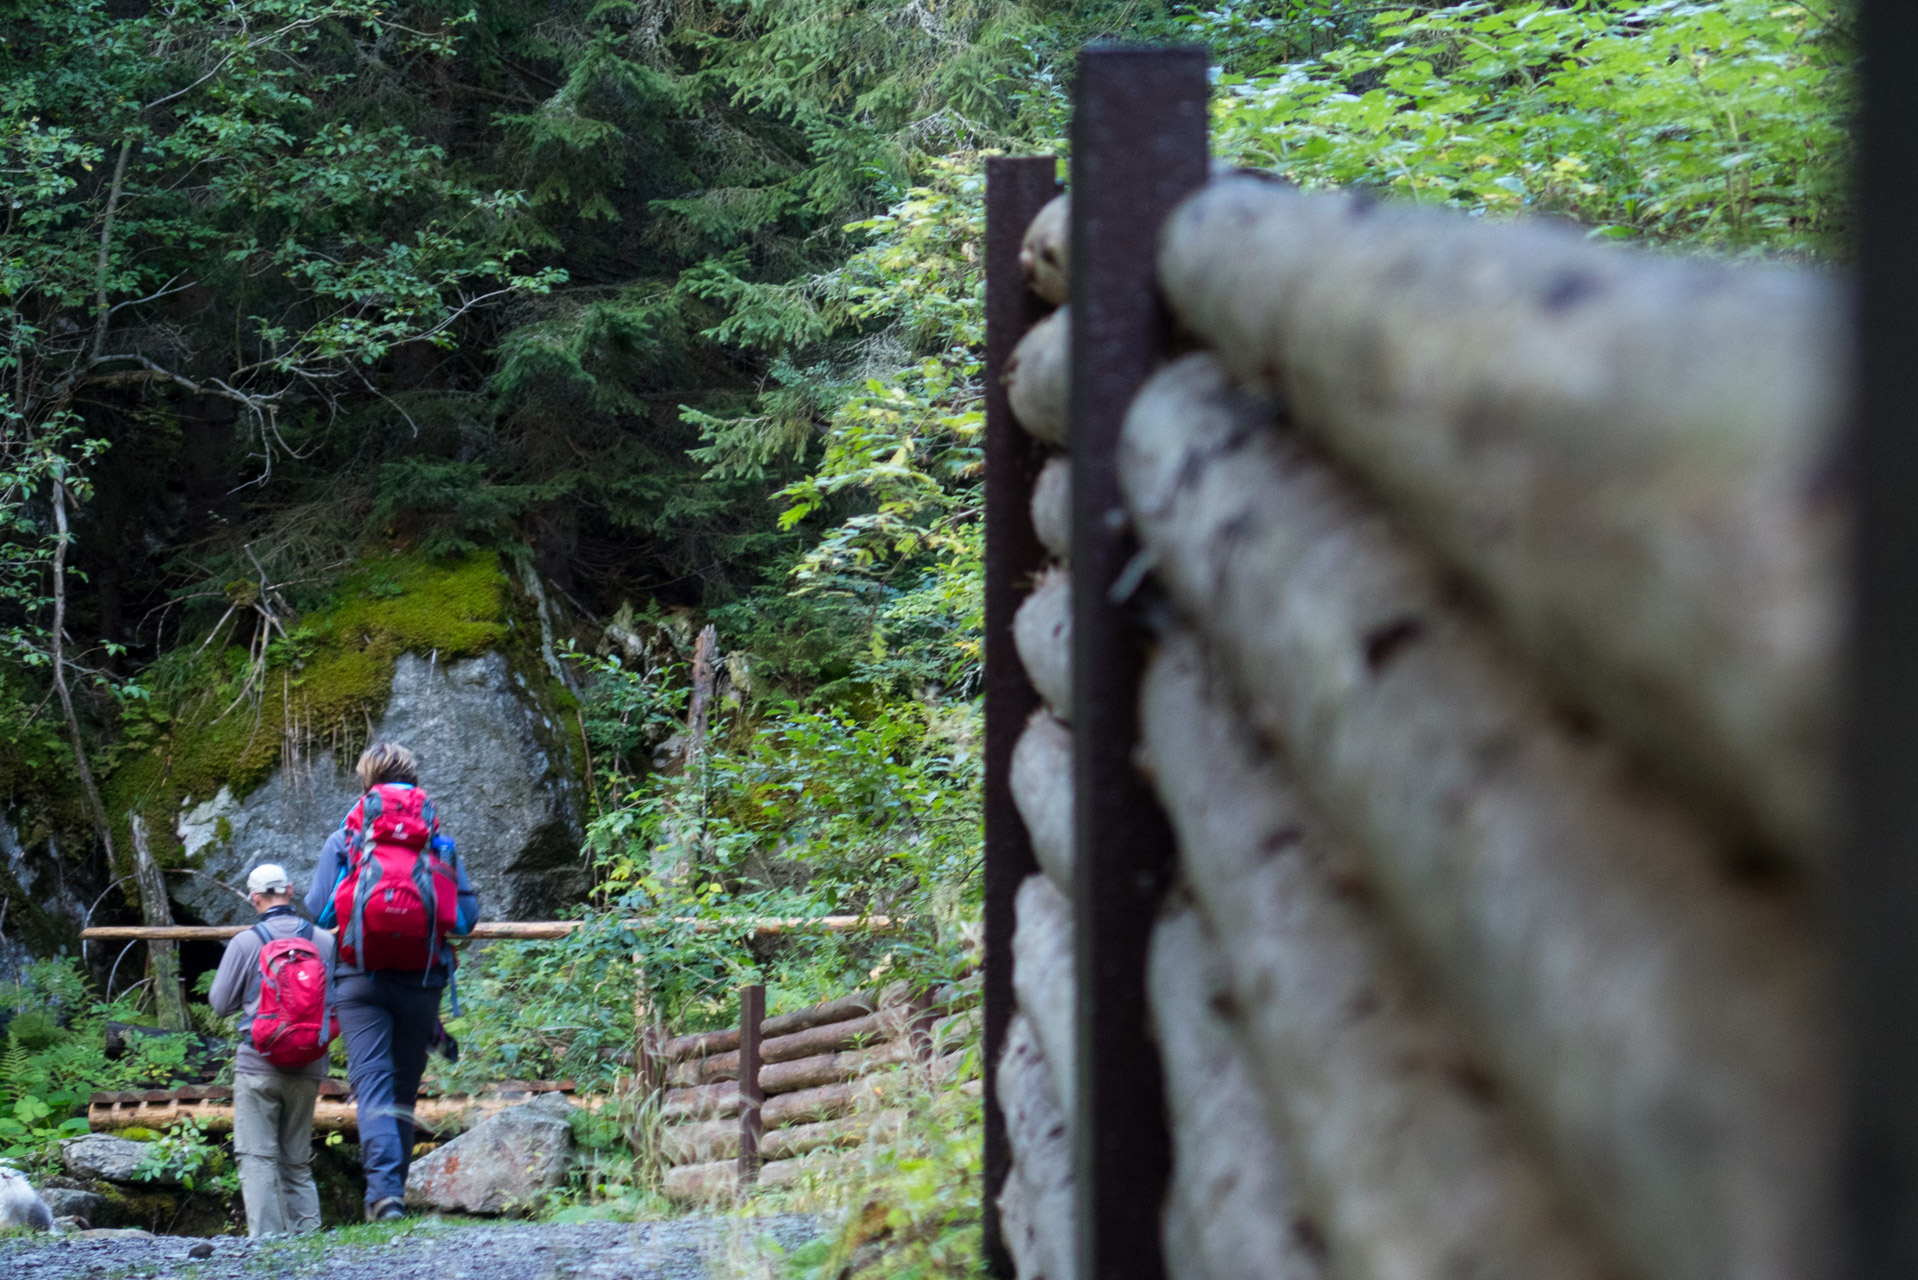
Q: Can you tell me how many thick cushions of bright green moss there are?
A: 1